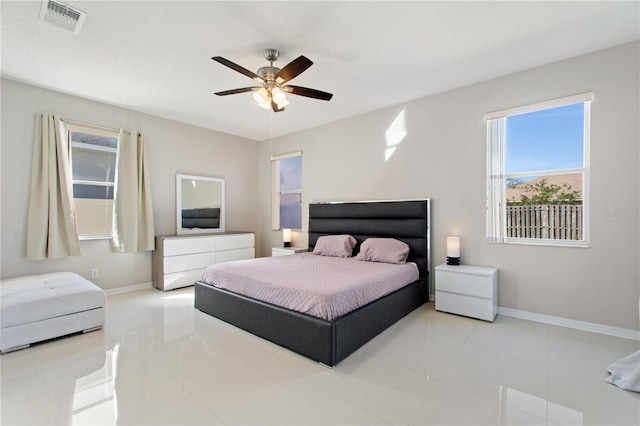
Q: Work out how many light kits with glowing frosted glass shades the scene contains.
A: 1